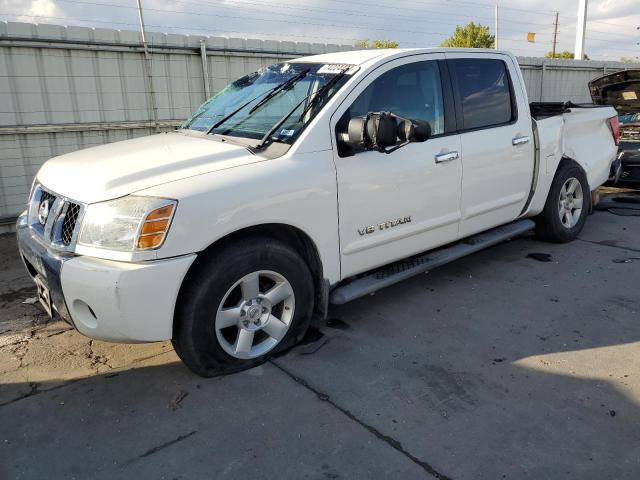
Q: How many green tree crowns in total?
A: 3